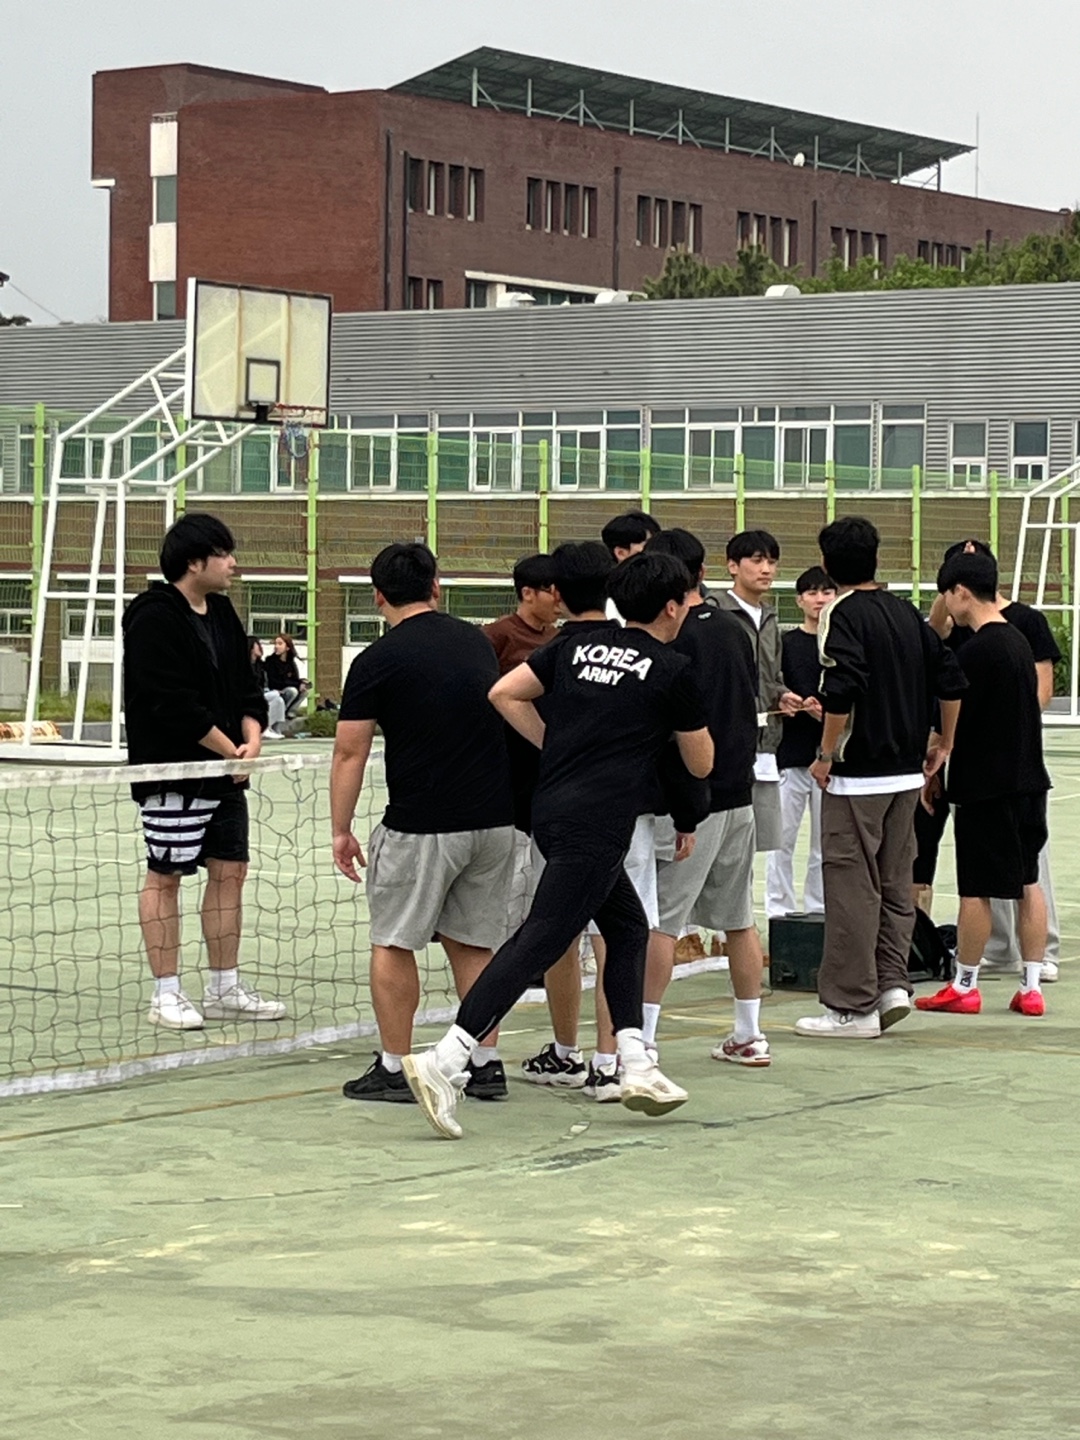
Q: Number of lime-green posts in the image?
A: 11